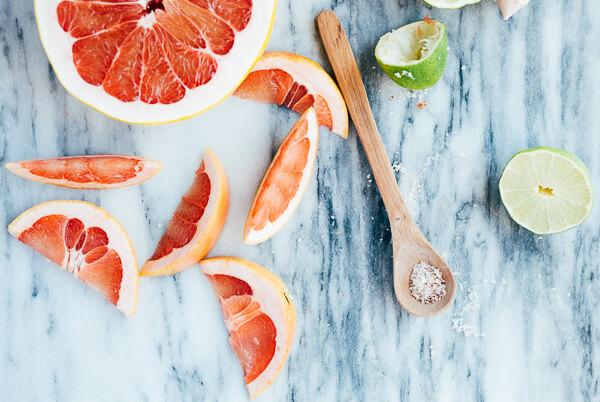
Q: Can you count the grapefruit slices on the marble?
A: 6